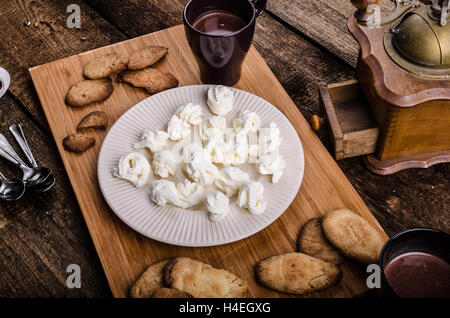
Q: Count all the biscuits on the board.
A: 12